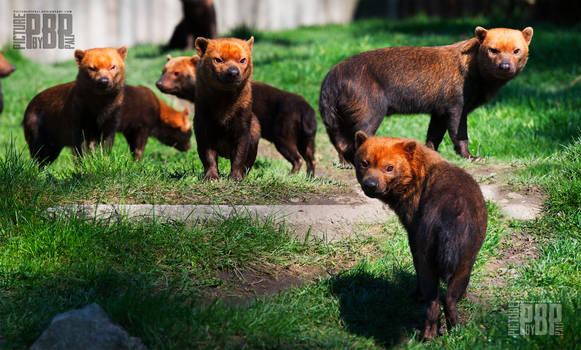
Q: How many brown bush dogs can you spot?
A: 8